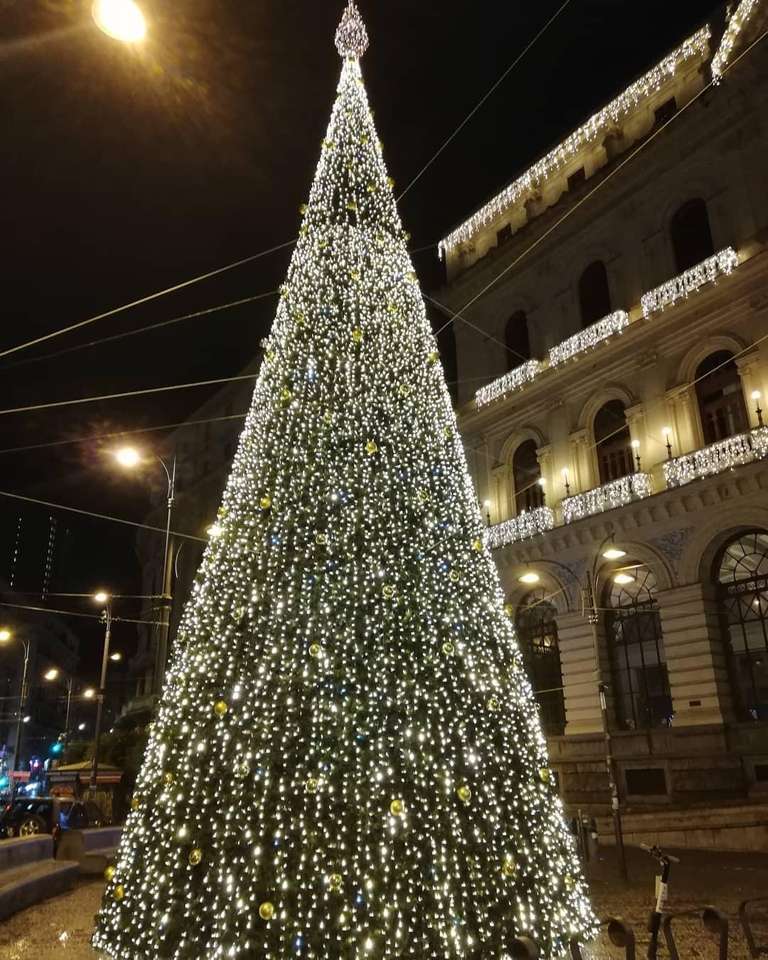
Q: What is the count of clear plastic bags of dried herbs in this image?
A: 0